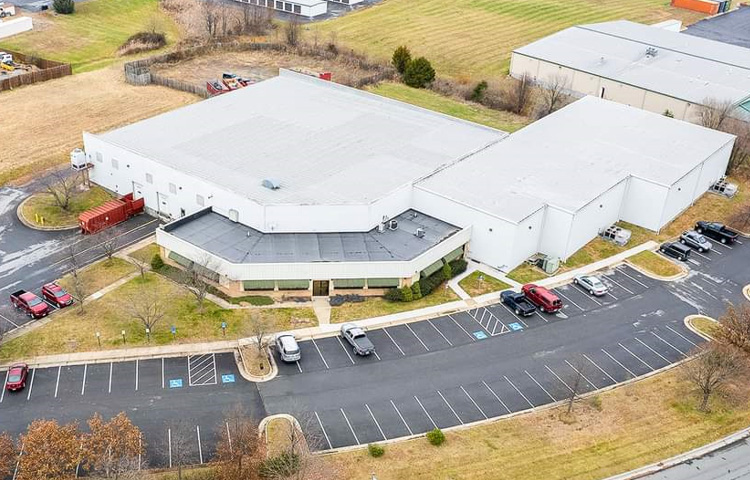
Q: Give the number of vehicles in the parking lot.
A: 11